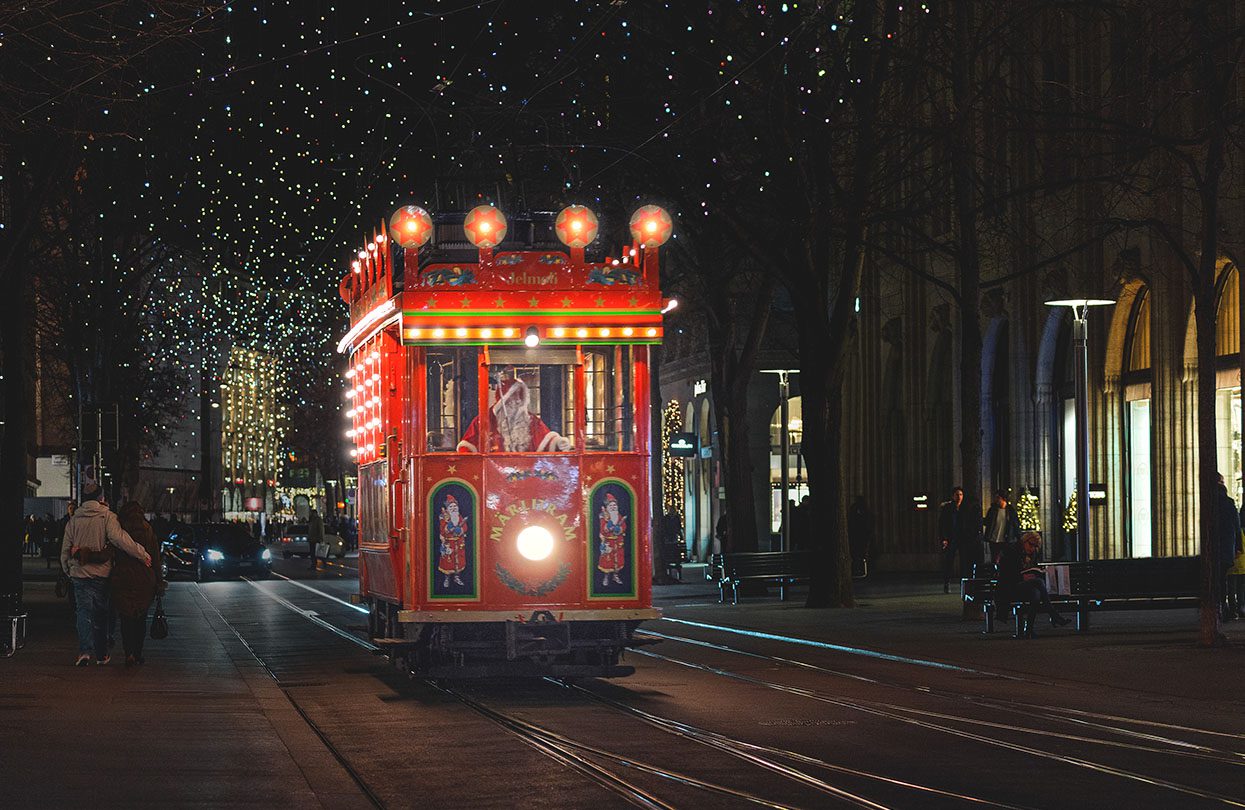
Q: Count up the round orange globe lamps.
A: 4